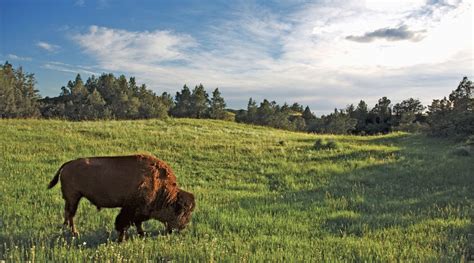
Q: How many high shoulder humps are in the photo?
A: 1